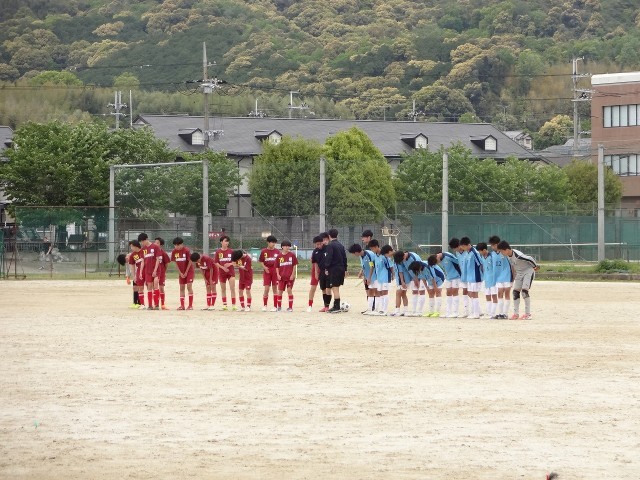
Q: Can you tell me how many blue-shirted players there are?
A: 10